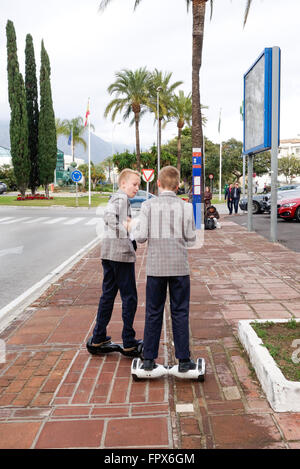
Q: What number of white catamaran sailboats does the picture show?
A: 0